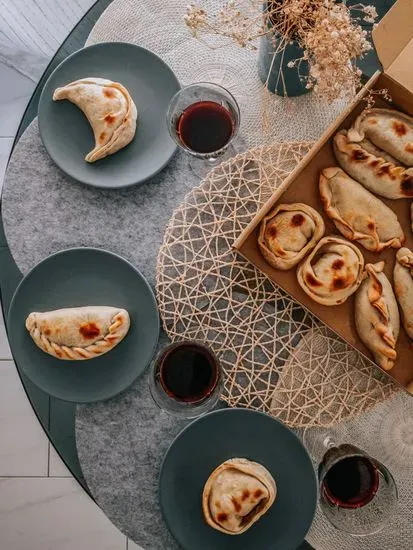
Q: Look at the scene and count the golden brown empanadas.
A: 10